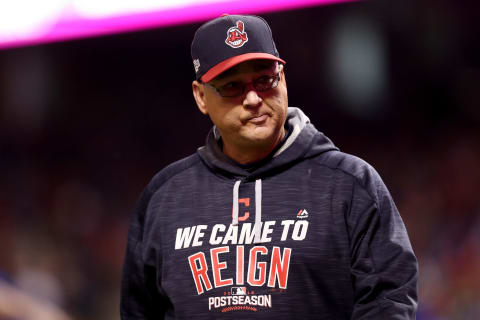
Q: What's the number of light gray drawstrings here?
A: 2